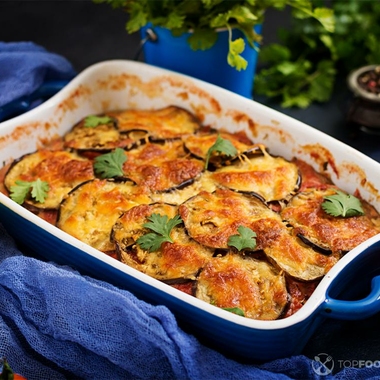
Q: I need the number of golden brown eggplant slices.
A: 12